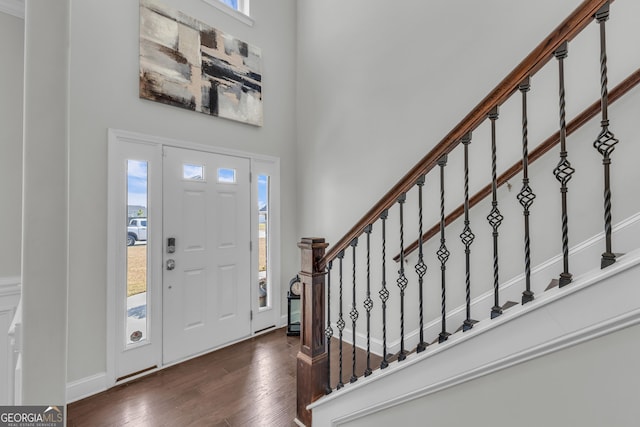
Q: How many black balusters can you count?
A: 13